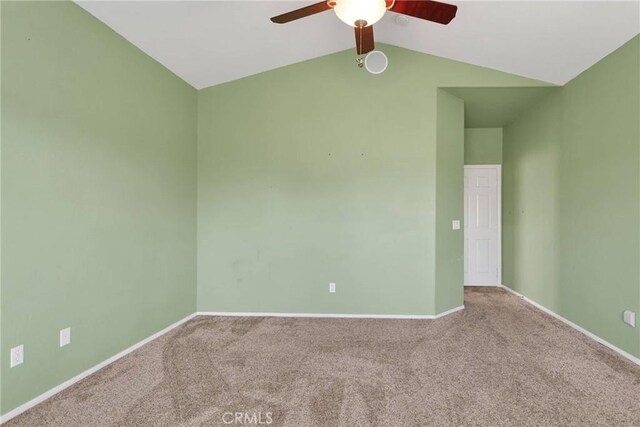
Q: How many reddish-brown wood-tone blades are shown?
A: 3